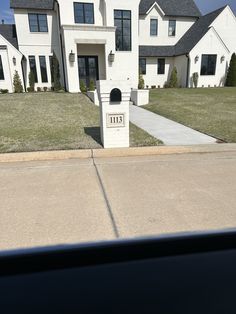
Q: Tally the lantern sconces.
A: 5